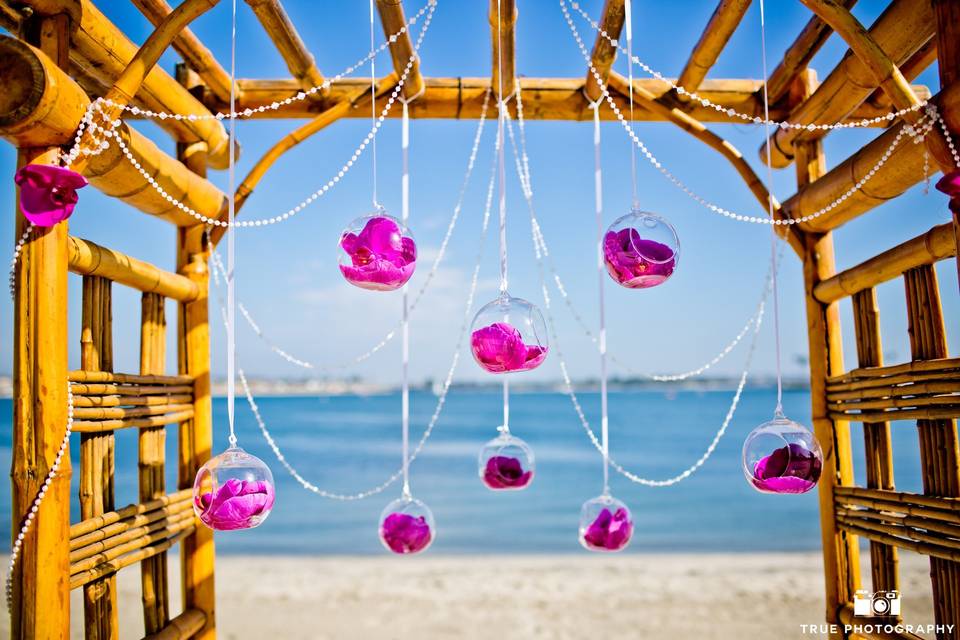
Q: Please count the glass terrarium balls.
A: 8